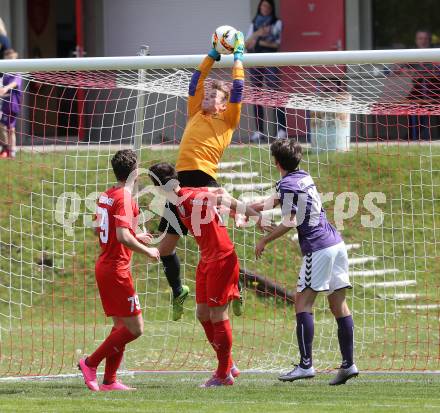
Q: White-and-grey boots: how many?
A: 2